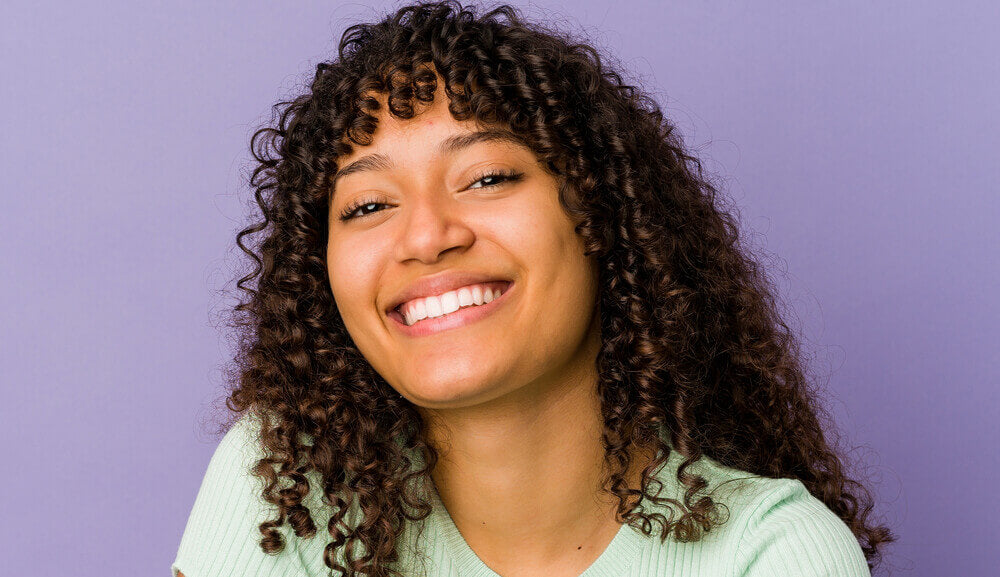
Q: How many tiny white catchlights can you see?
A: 2